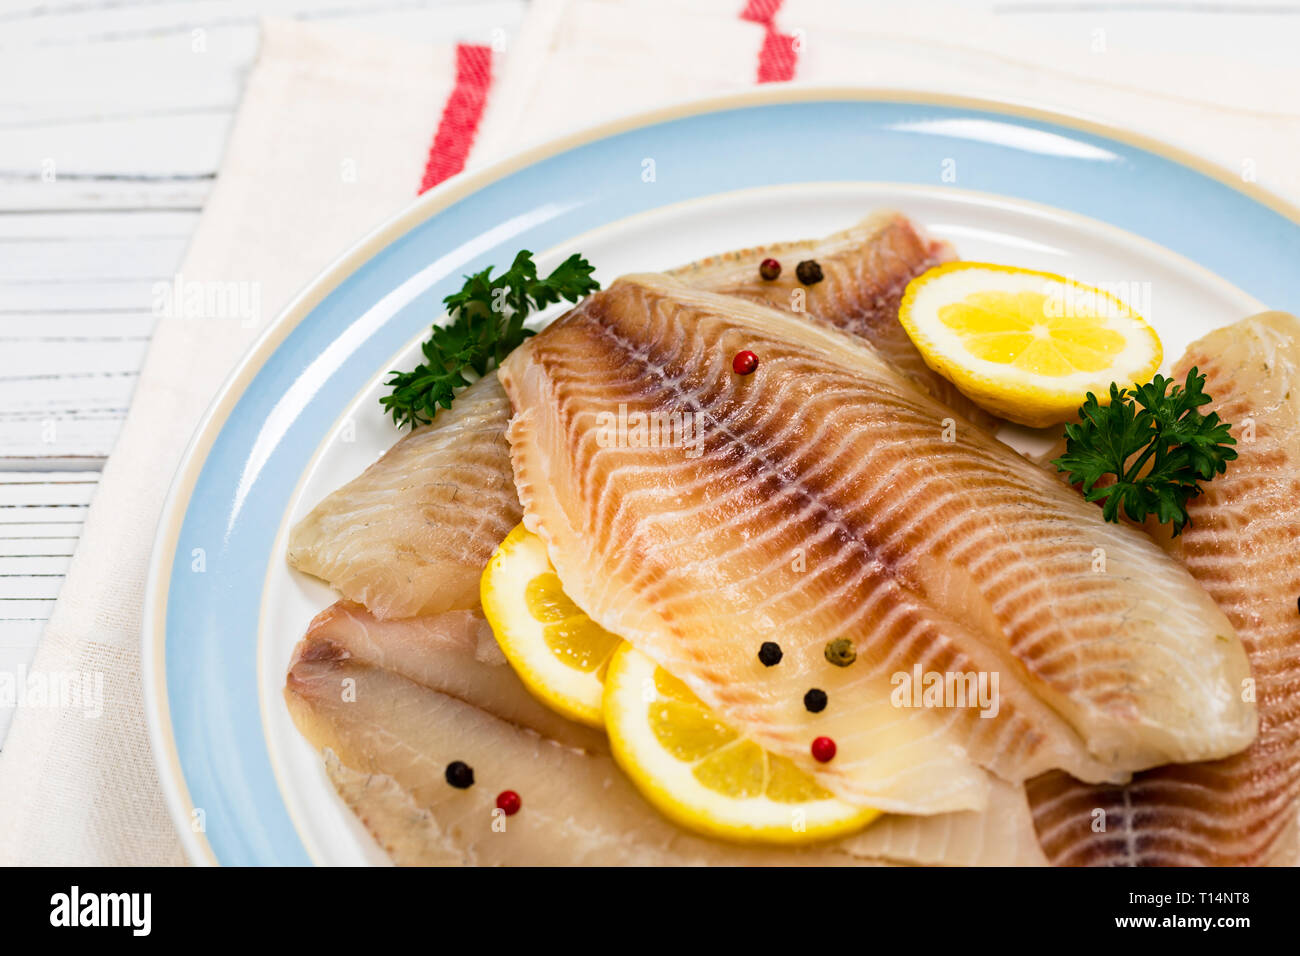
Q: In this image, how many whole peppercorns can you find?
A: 9